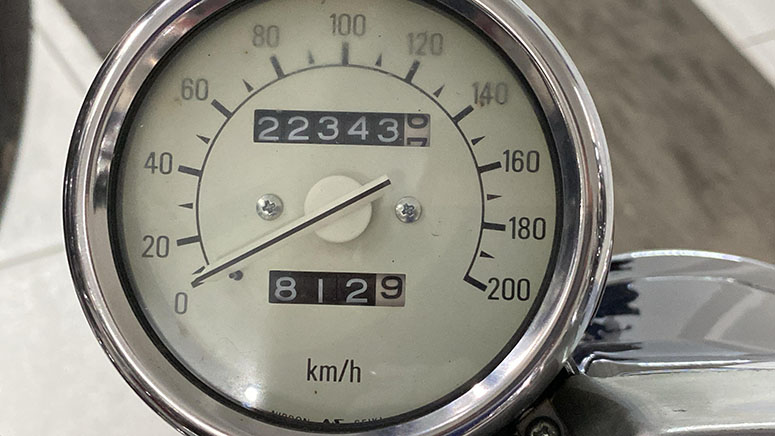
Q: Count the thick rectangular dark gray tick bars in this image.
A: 11